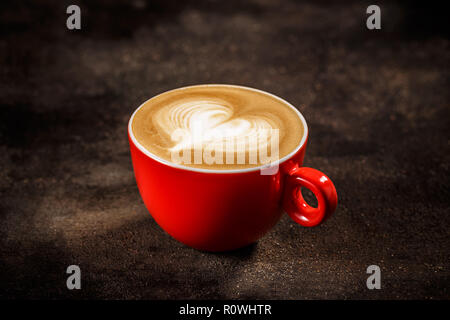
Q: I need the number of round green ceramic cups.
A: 0